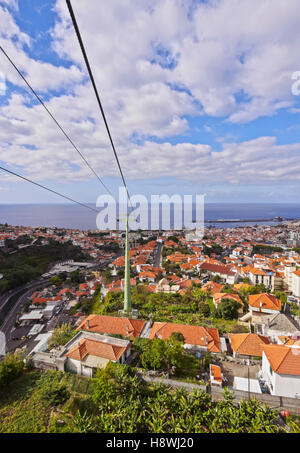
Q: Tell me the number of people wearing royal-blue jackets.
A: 0